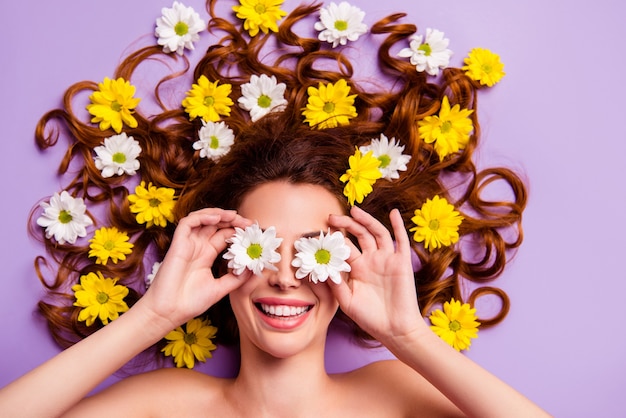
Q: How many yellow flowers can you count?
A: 13